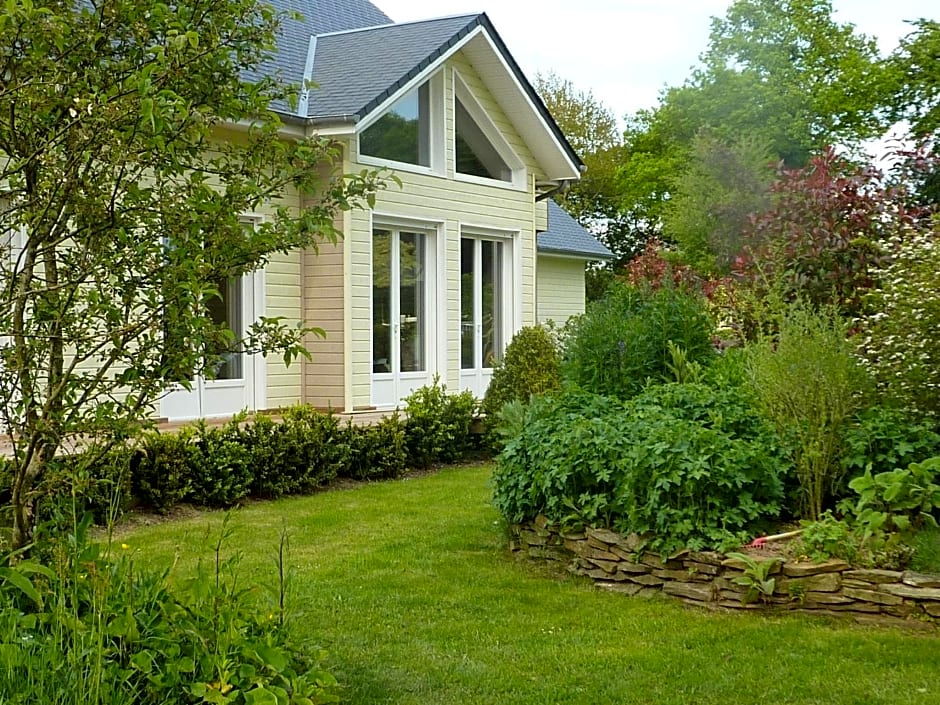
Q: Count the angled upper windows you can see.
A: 2